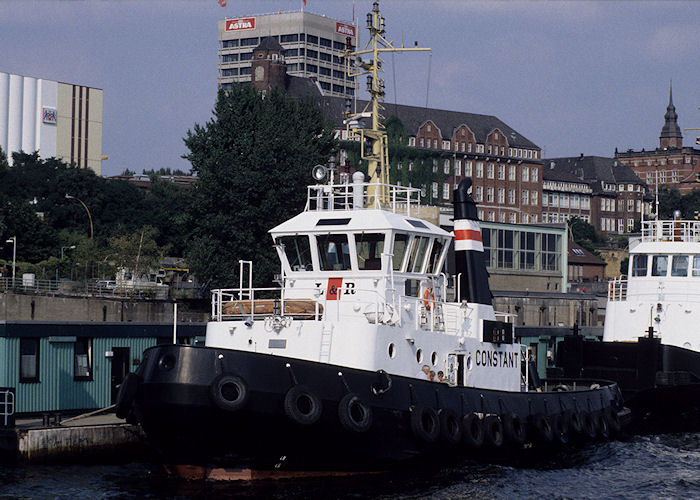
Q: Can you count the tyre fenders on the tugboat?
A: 15